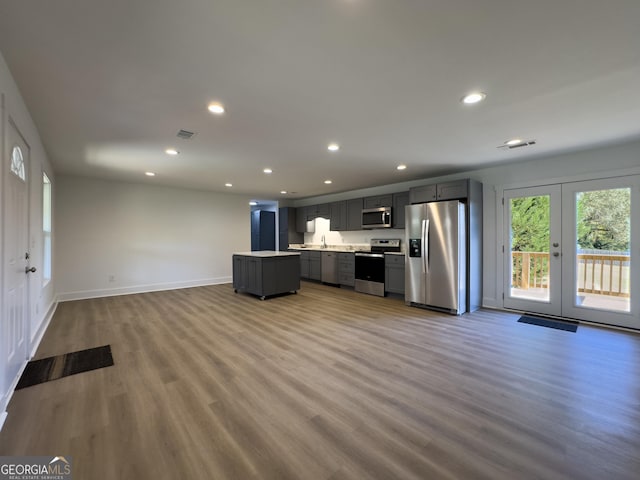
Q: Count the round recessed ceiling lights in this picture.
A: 11